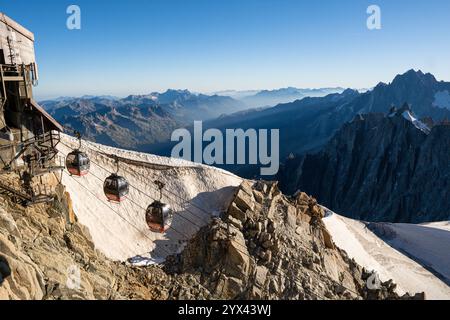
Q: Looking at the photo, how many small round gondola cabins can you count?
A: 3